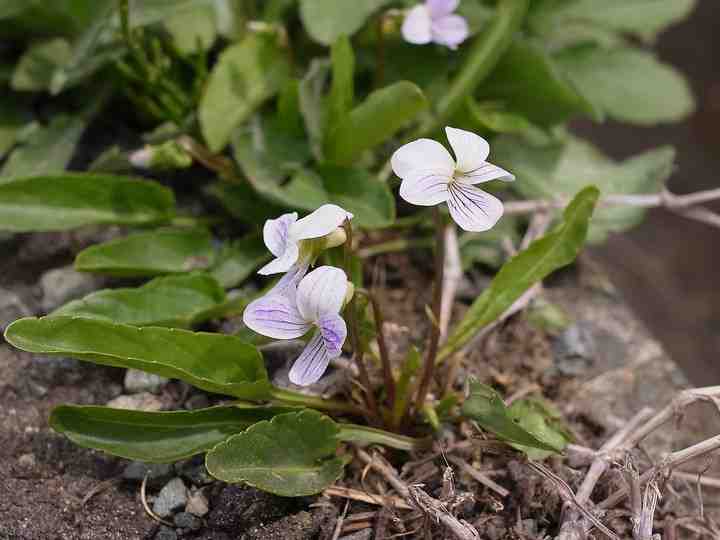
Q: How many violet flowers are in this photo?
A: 4